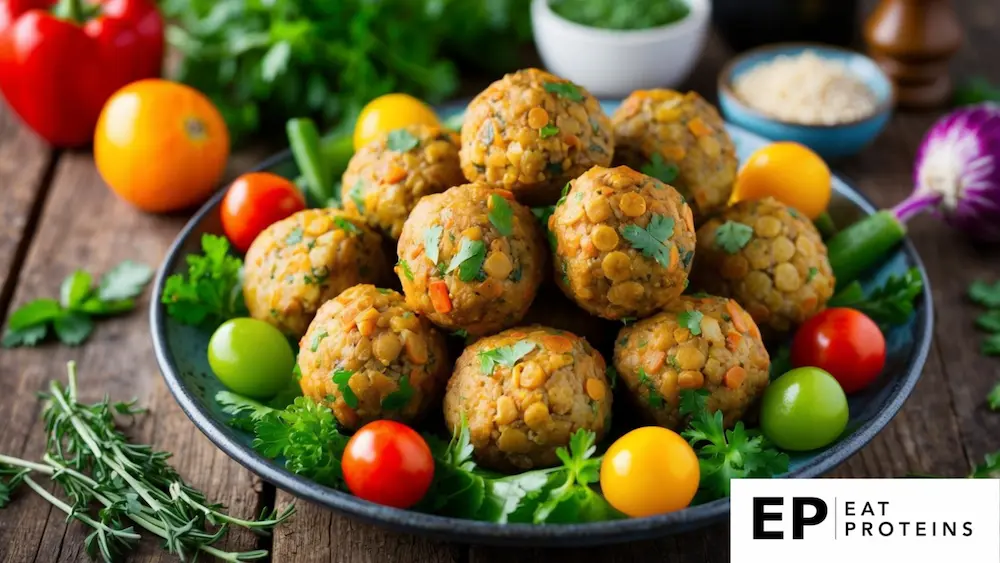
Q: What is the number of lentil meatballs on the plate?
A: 10